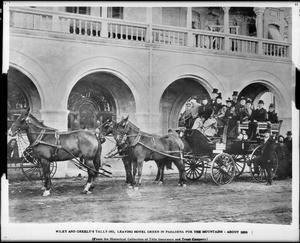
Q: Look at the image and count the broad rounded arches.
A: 4